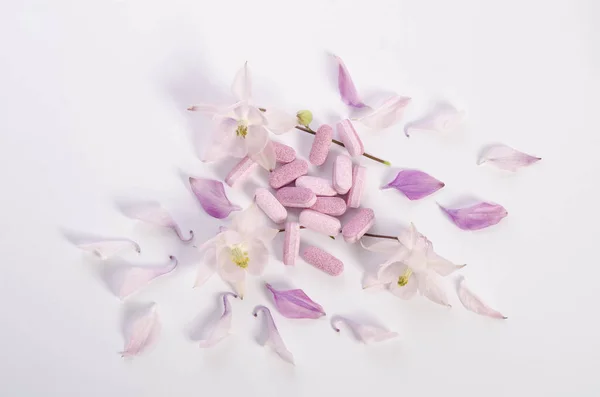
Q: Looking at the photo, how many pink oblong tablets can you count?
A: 15